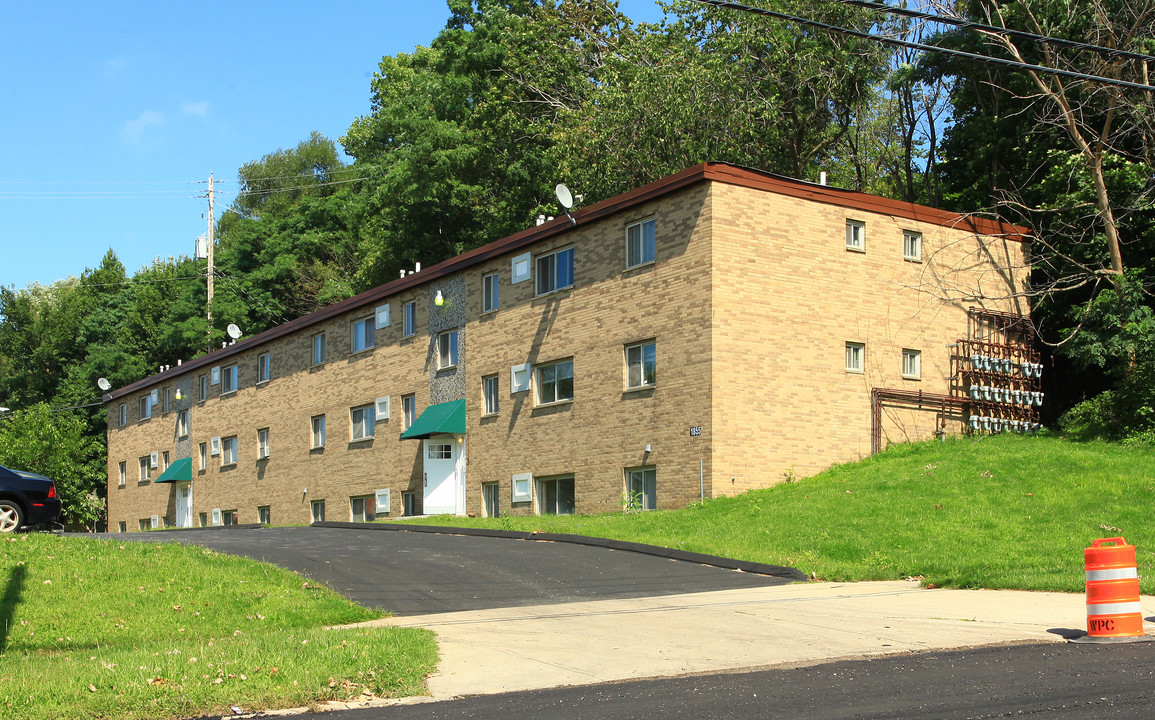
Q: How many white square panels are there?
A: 12